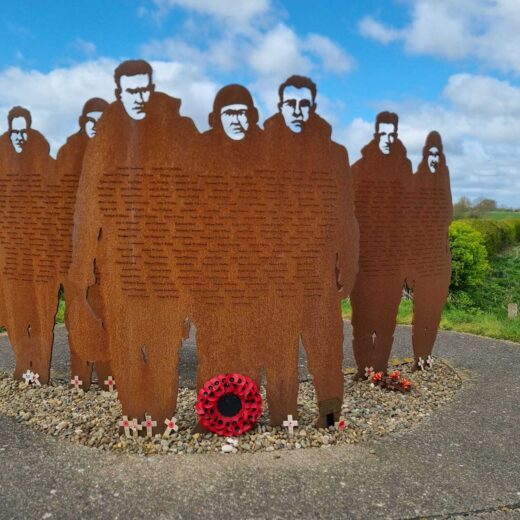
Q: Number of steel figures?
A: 7